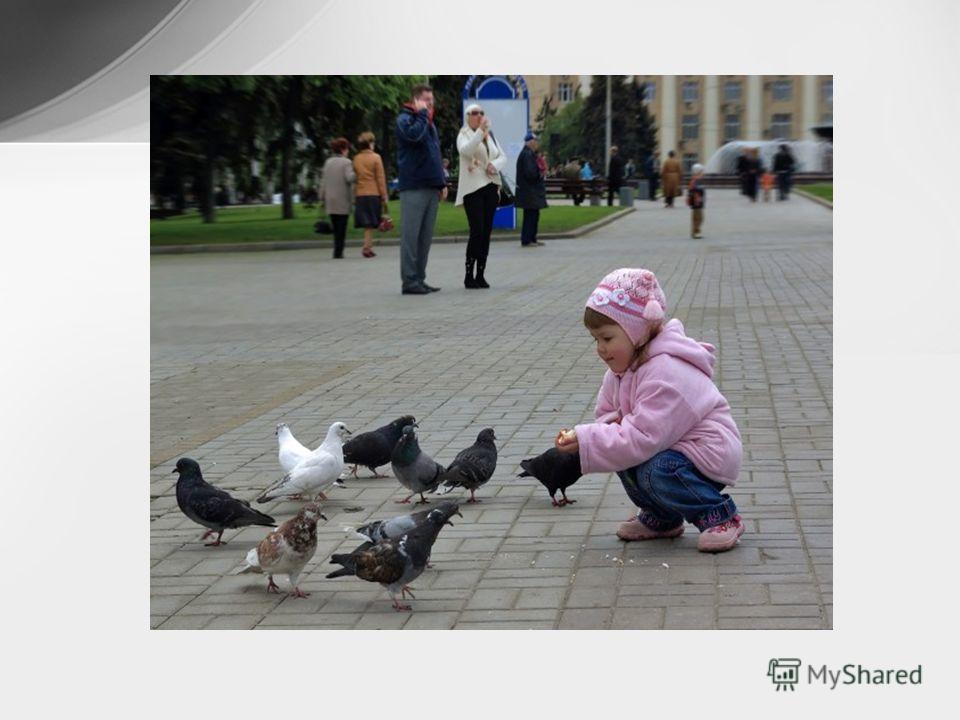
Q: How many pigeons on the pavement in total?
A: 10